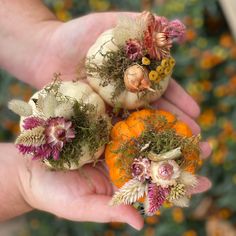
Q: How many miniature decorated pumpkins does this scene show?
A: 3